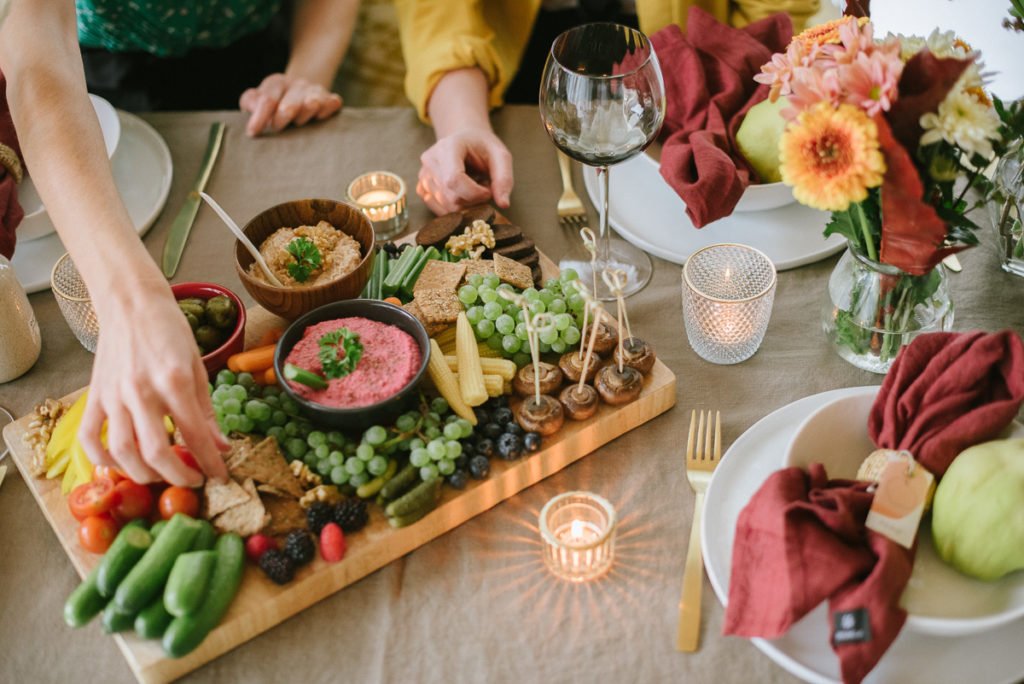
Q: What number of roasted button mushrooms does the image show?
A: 7